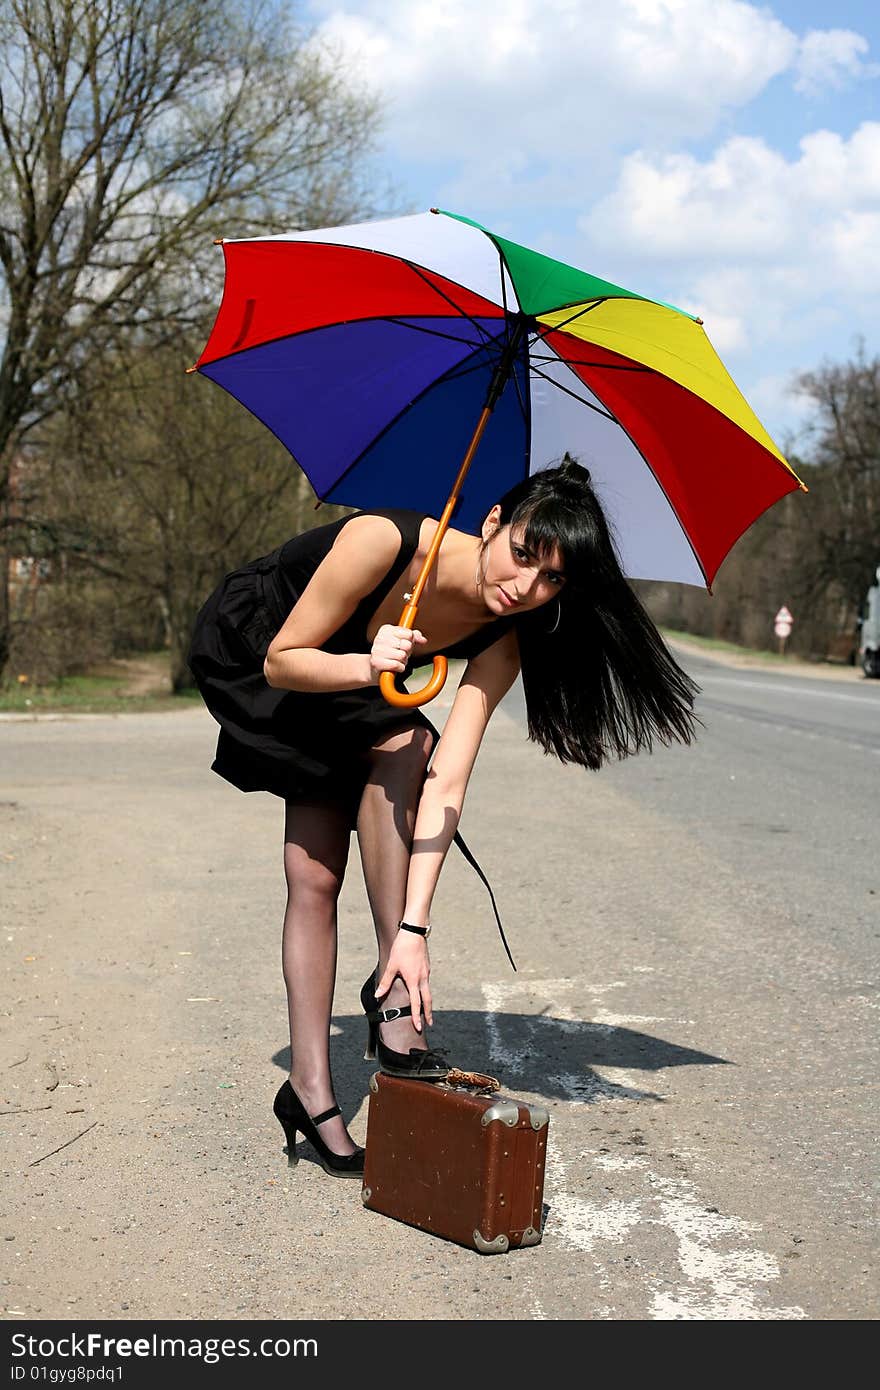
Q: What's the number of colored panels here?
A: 8